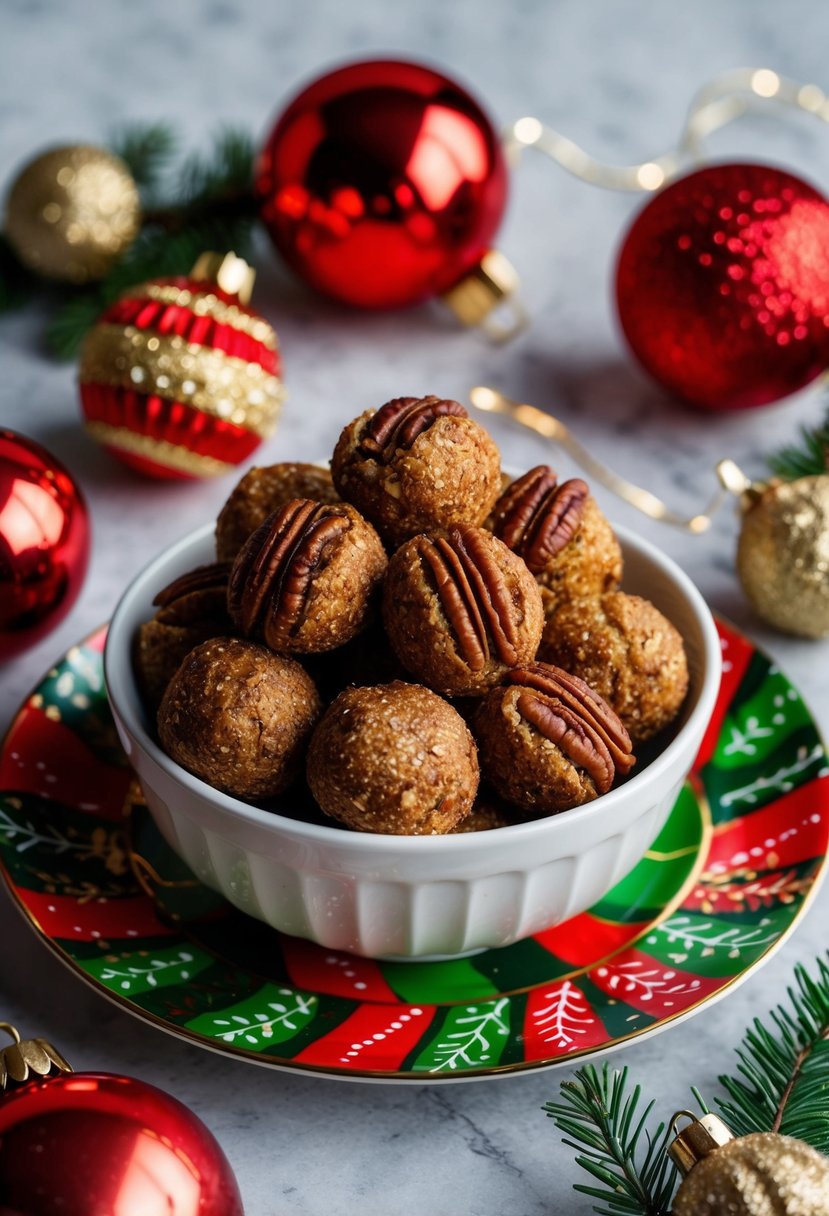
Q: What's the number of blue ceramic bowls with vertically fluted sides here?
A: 0